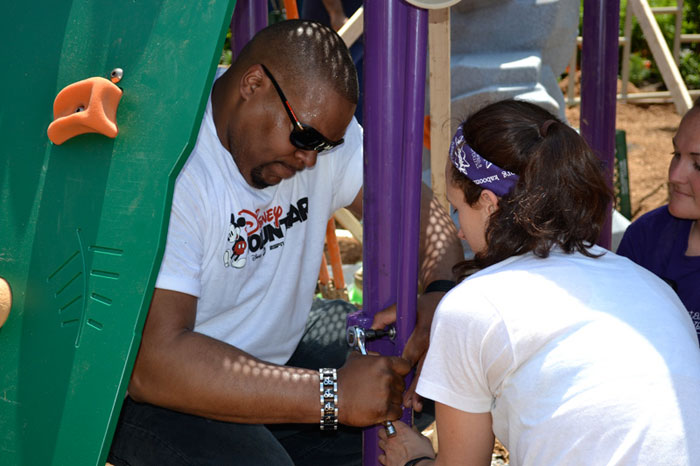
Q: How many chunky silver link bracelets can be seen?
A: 1